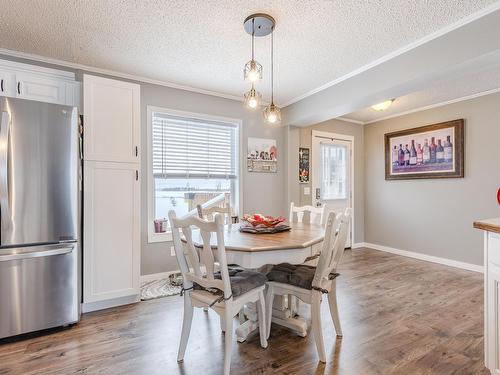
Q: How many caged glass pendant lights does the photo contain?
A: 3